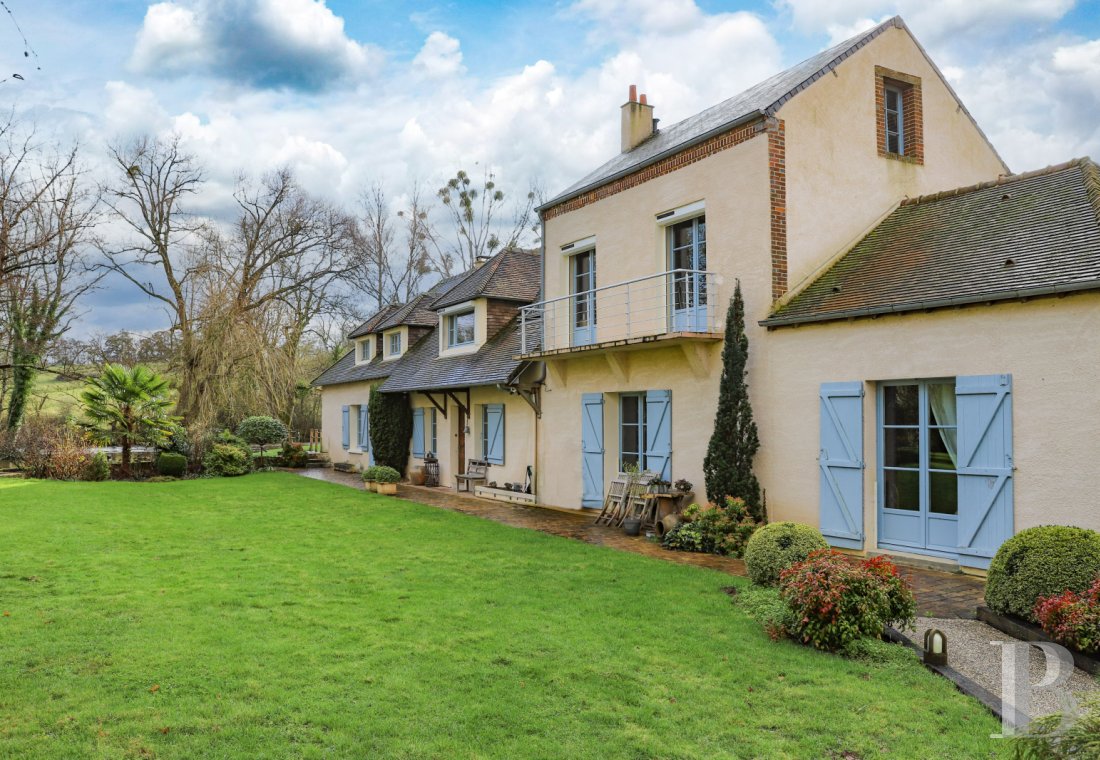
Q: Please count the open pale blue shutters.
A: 8